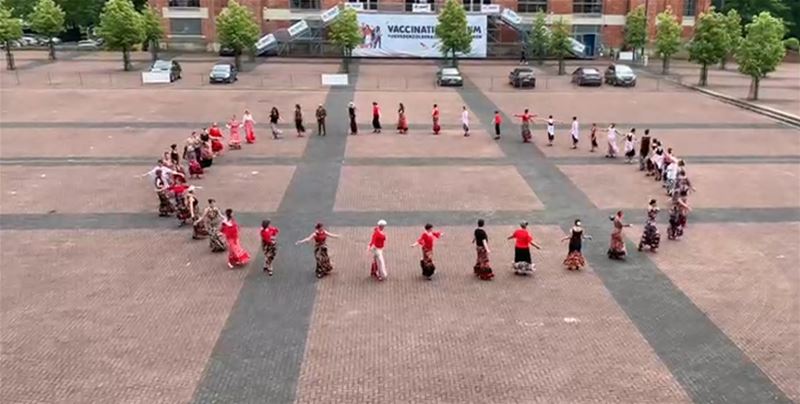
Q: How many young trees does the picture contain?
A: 14